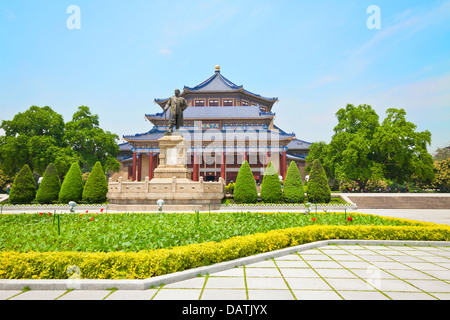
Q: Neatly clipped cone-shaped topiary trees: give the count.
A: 8